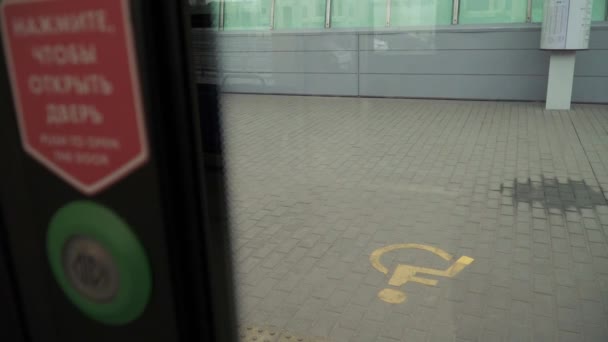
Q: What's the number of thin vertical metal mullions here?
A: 6